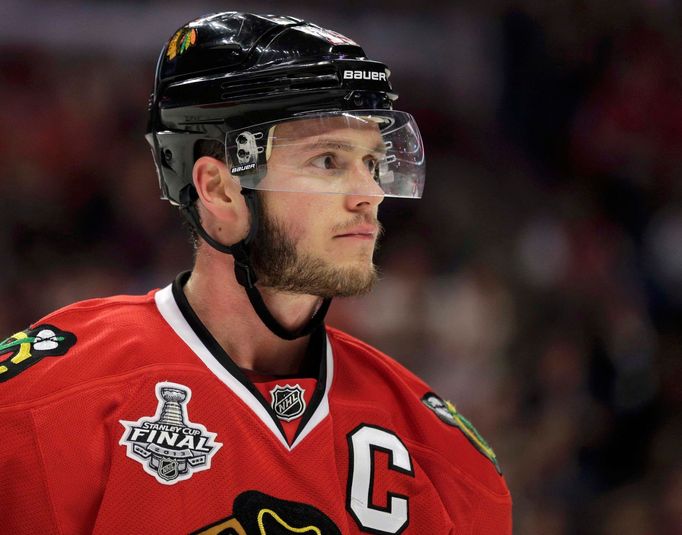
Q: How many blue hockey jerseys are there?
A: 0